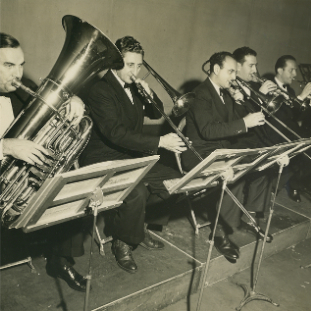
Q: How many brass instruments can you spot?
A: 5